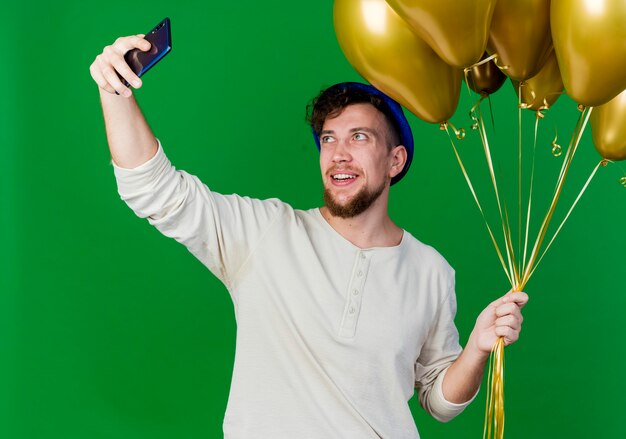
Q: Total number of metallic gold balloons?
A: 7